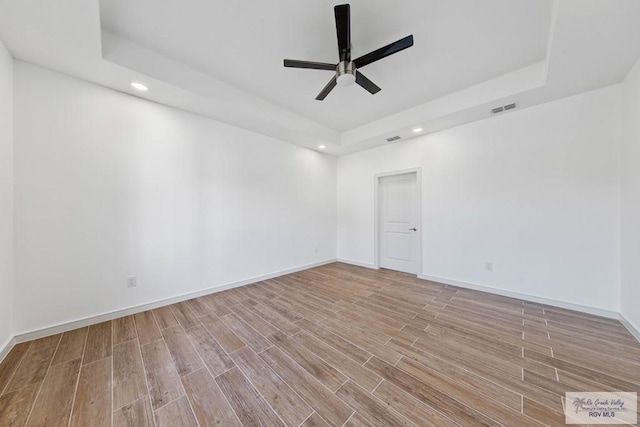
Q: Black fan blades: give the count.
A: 5